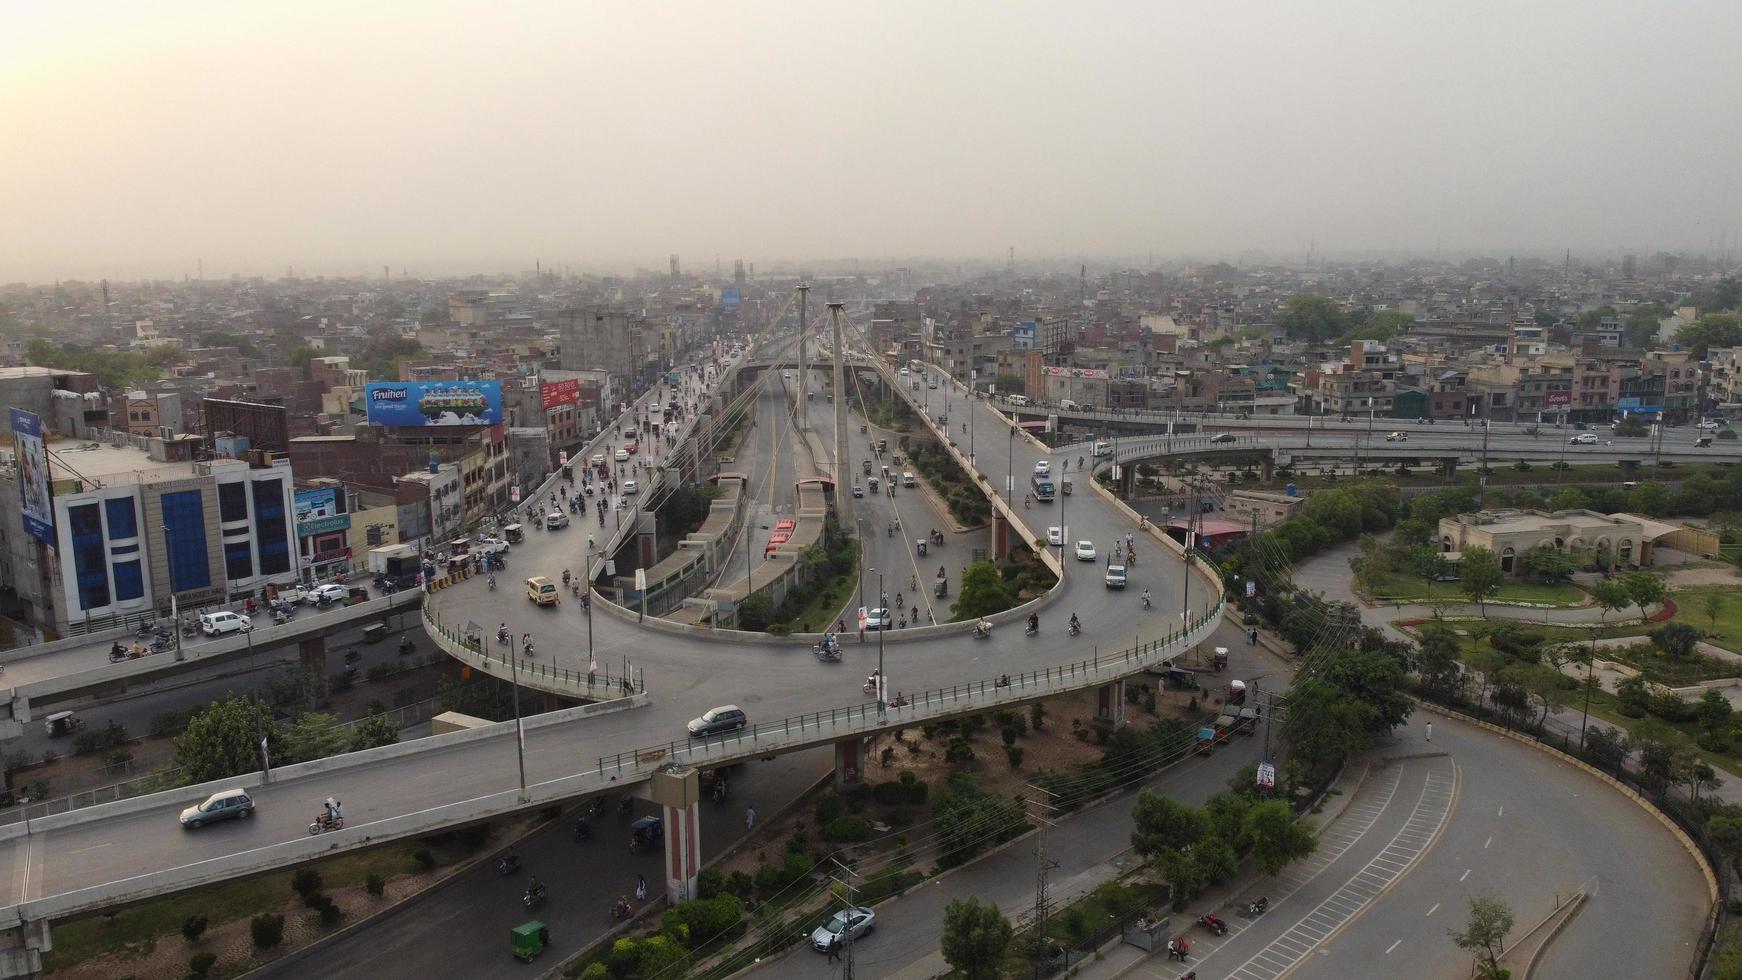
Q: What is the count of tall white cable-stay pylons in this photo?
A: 2